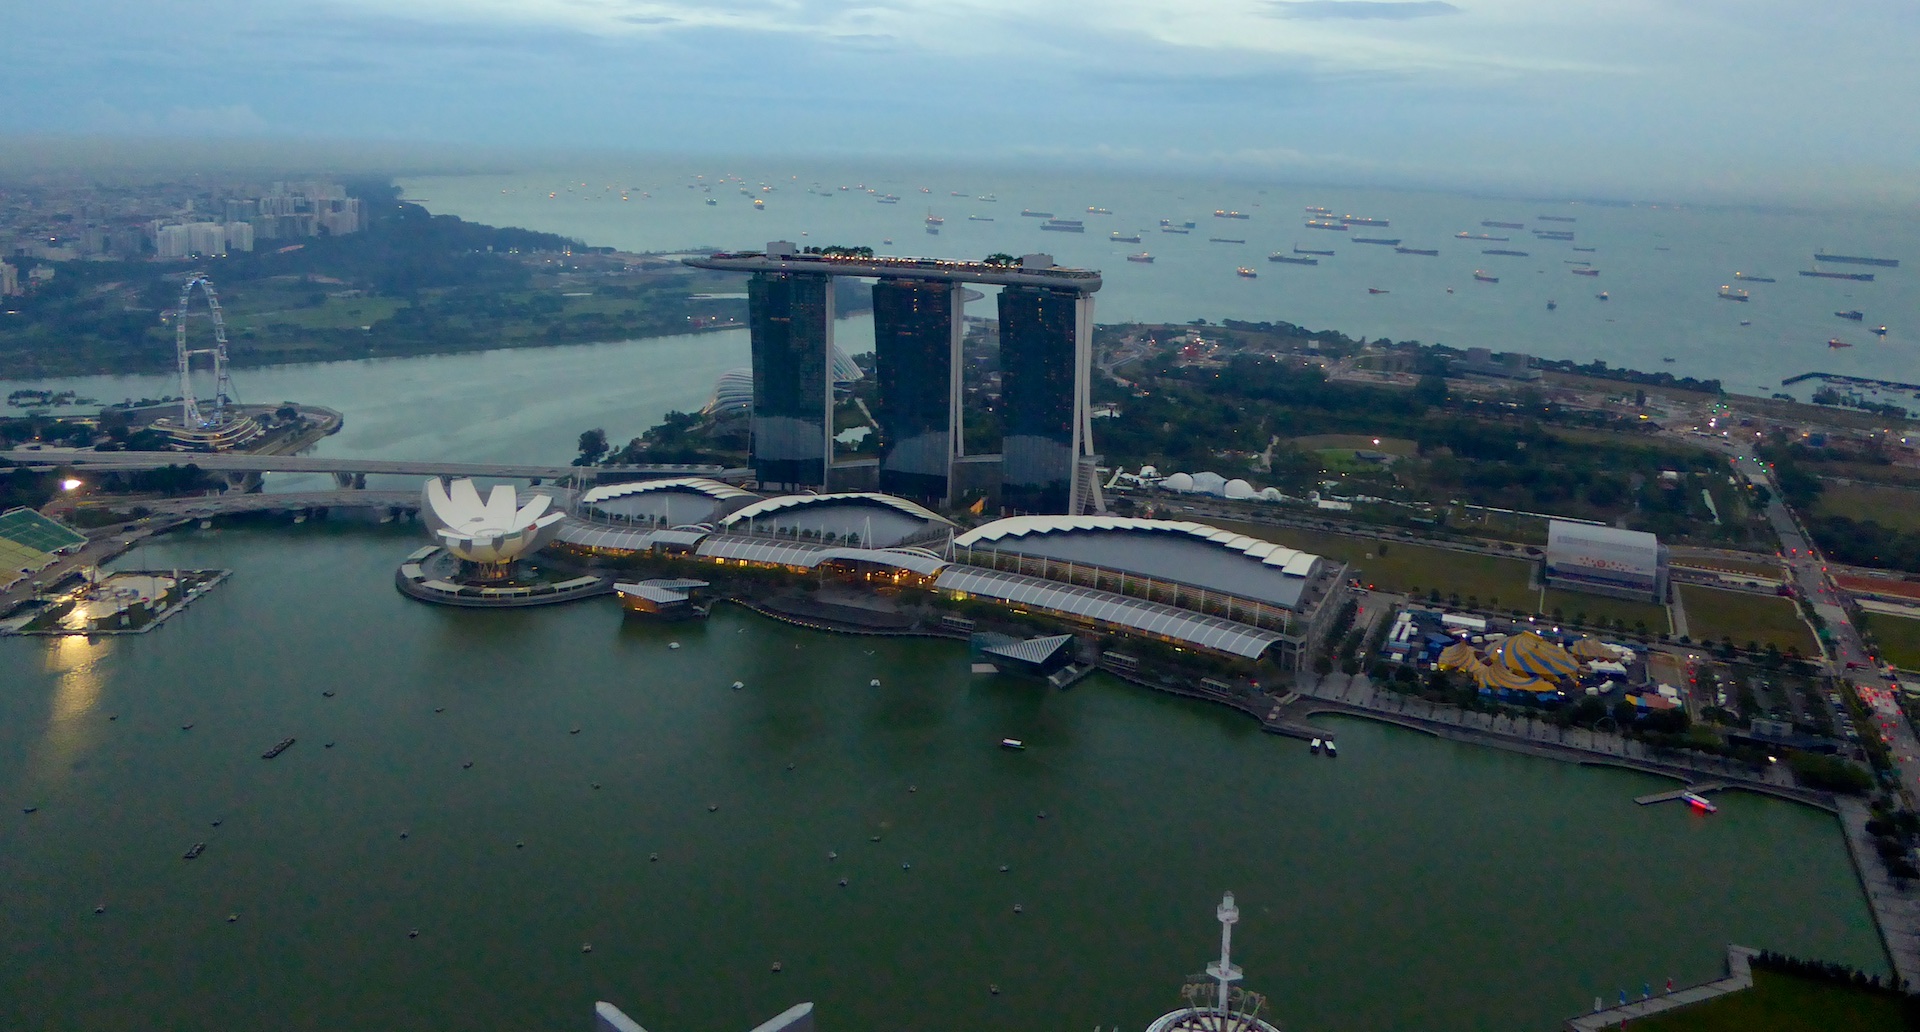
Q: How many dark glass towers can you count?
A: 3